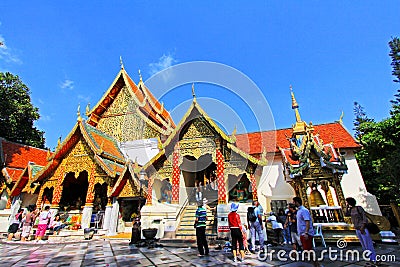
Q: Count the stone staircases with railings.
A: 1